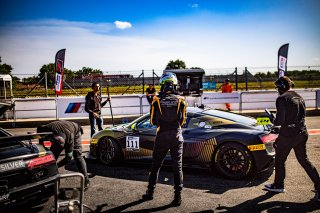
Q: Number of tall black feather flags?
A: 2